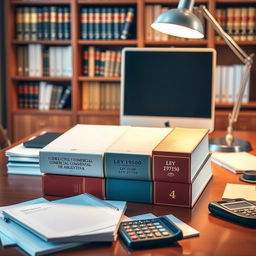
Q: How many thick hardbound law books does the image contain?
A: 6